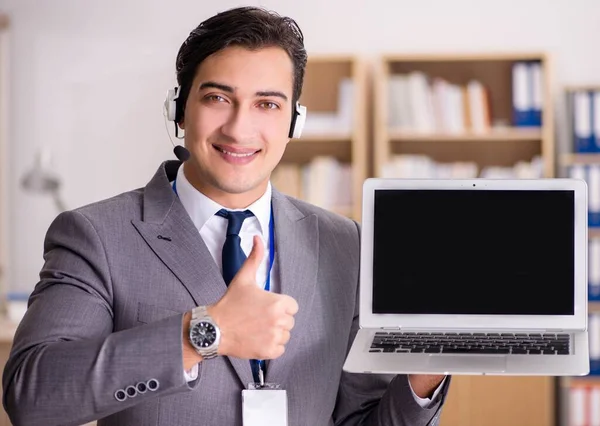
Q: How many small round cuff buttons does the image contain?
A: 4